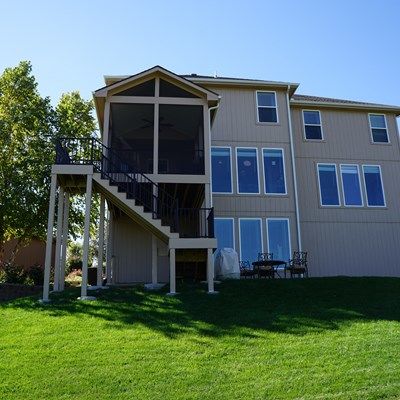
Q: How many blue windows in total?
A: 12